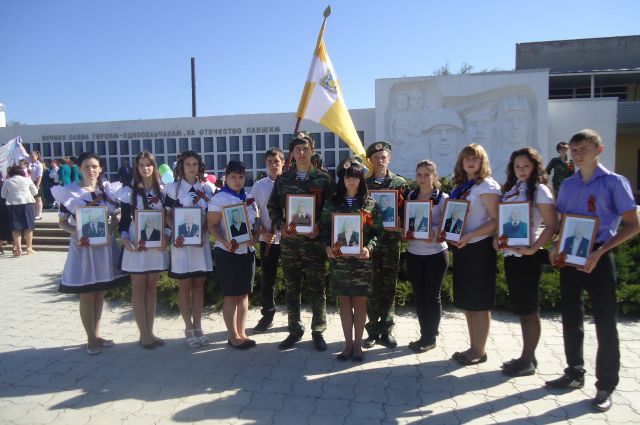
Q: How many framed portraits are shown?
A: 11